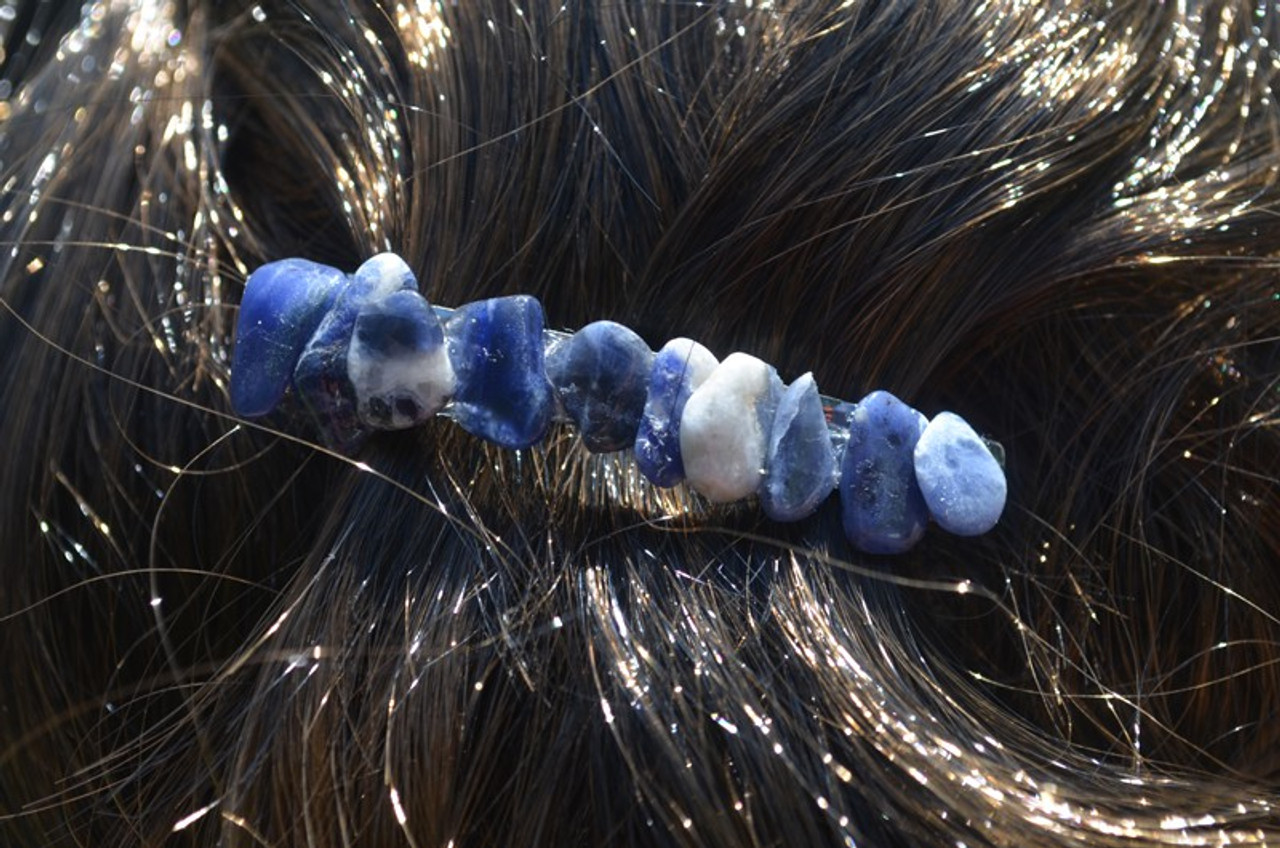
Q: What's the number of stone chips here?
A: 10